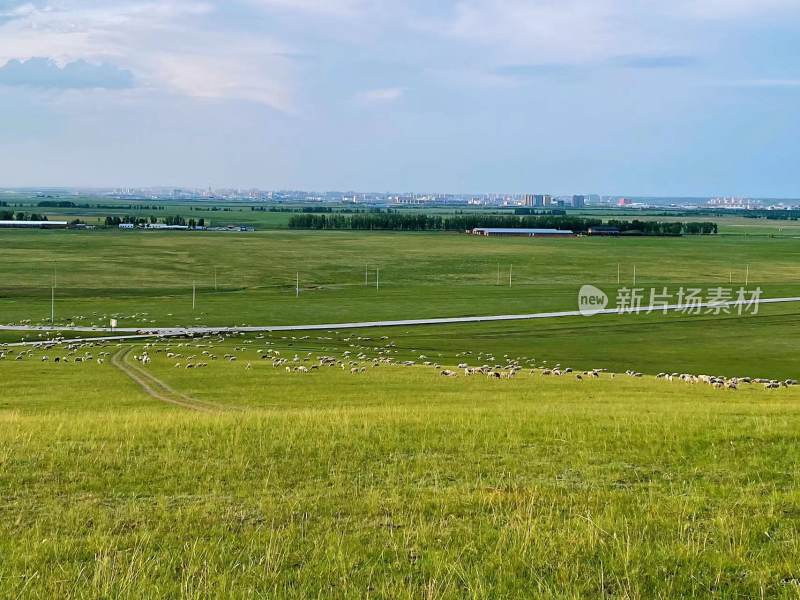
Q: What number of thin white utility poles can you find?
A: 13